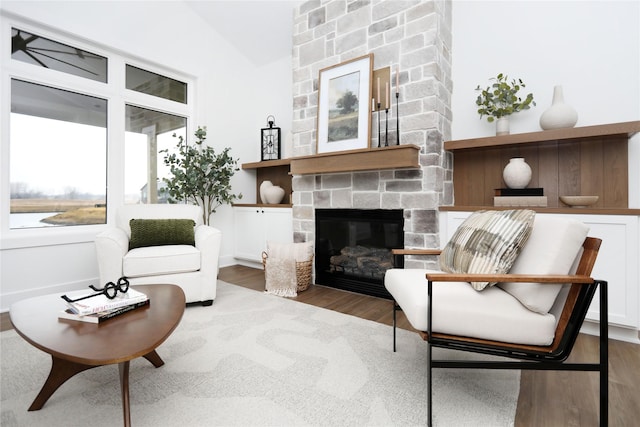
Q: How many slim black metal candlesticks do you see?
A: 3